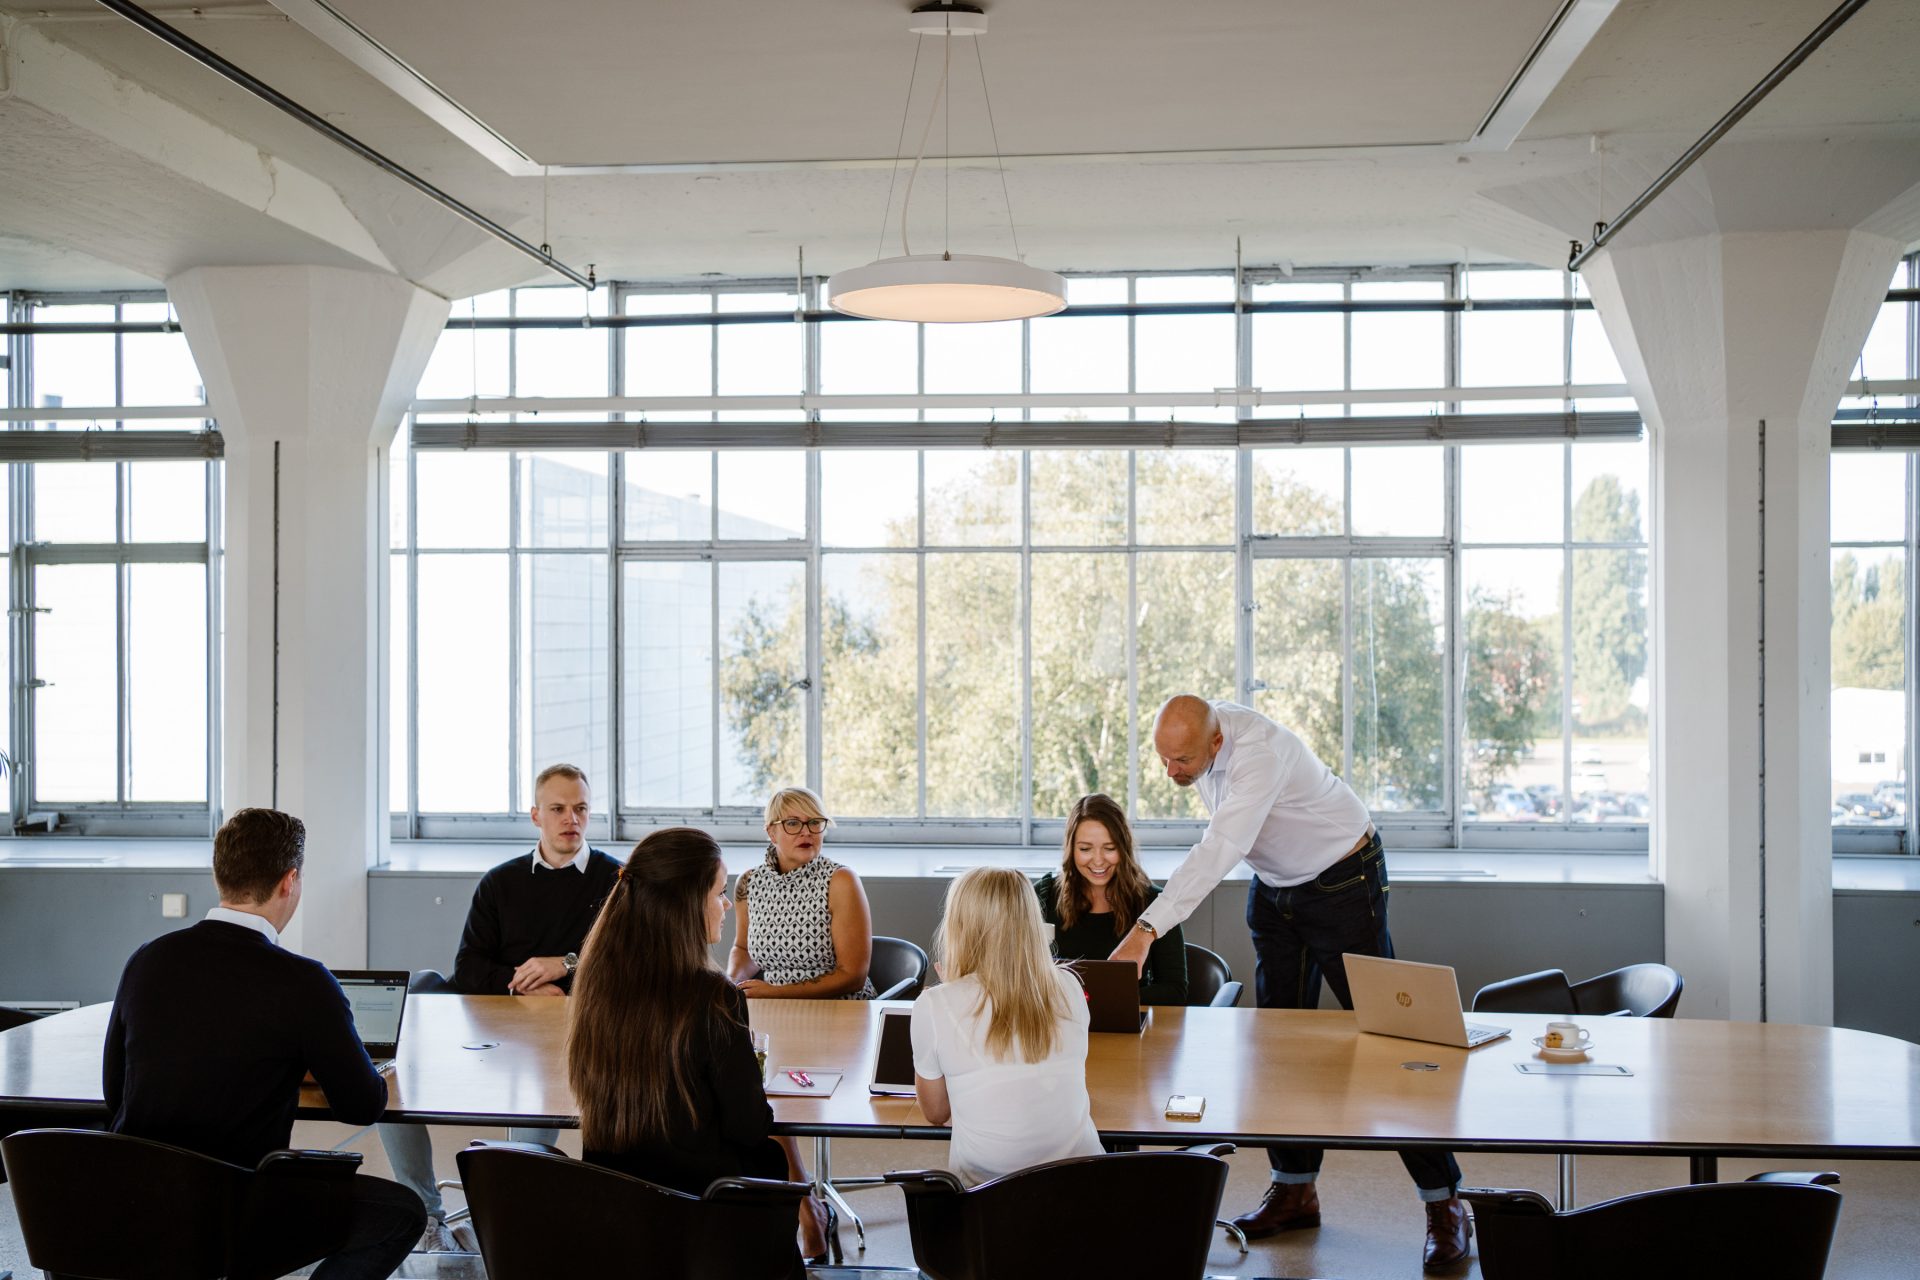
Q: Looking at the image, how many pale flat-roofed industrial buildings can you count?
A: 1